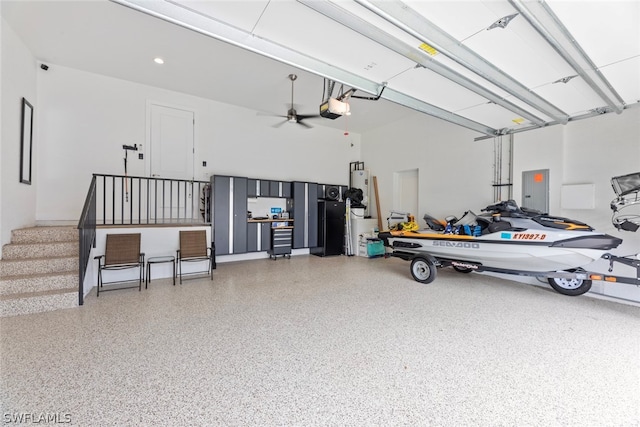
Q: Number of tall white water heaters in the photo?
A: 1